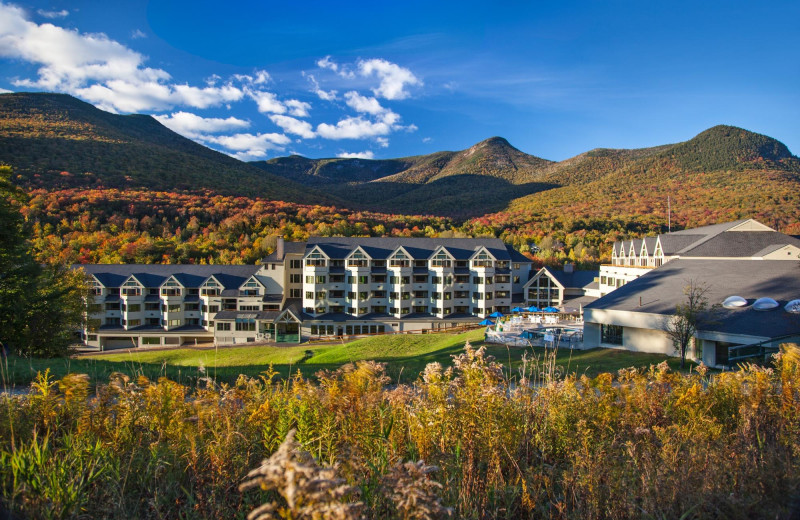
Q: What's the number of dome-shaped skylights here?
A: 3